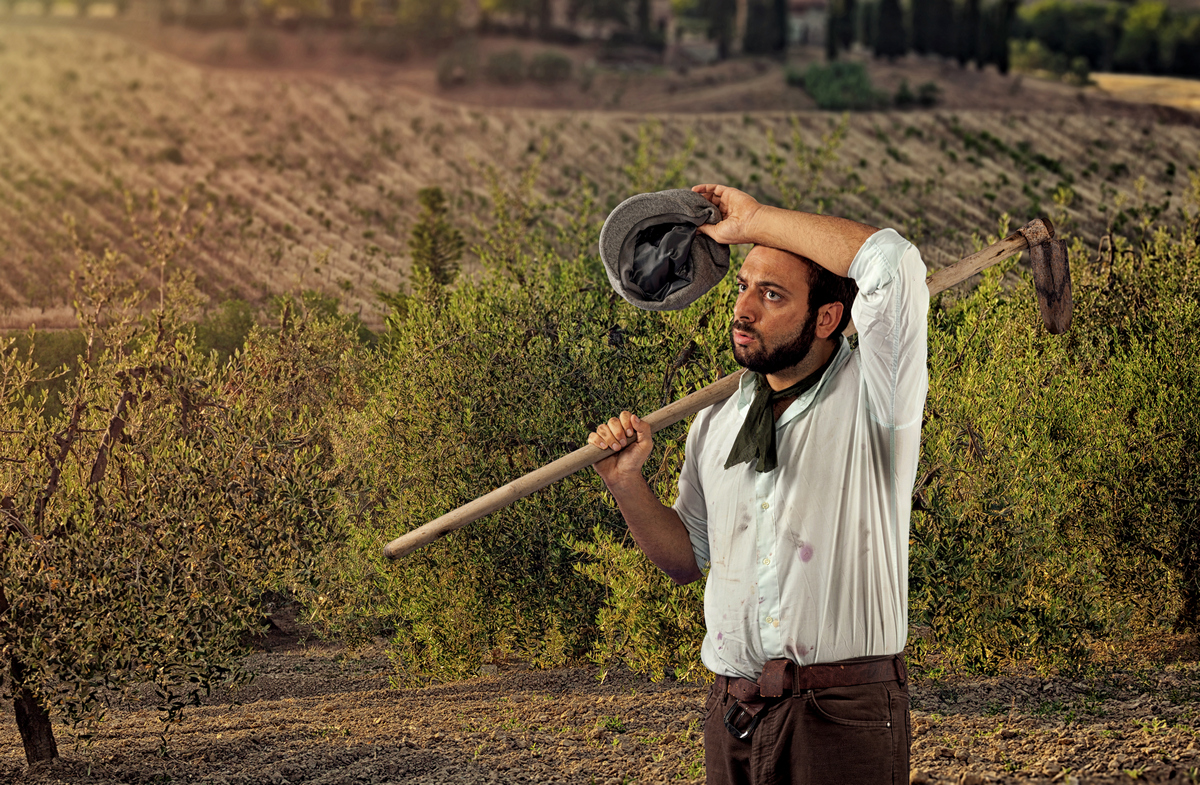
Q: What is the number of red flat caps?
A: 0